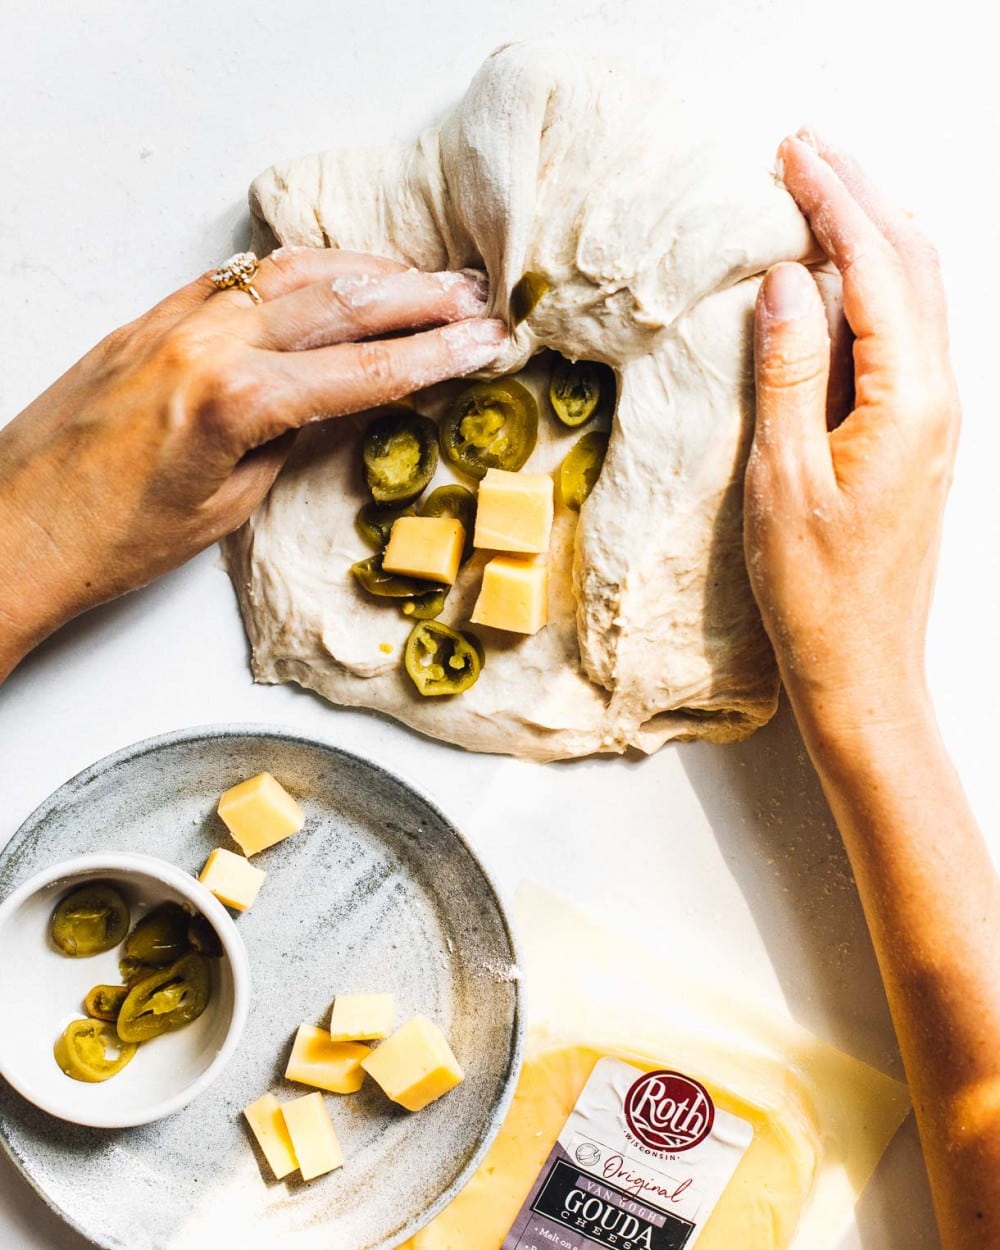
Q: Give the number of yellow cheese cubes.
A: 10